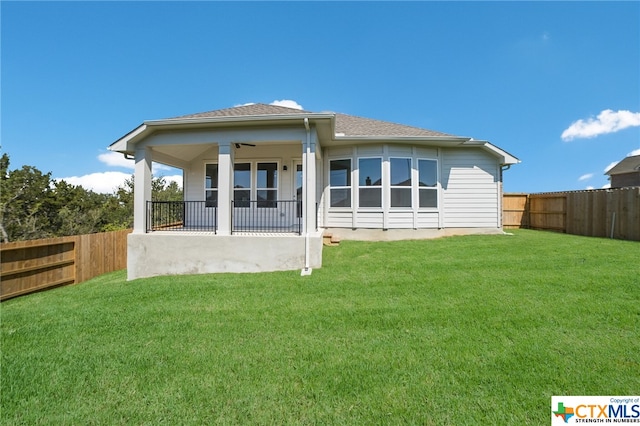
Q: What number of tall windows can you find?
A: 7